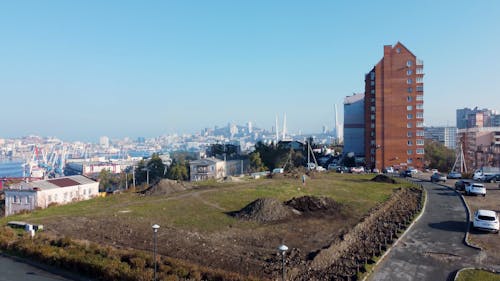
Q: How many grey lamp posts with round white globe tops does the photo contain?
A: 2